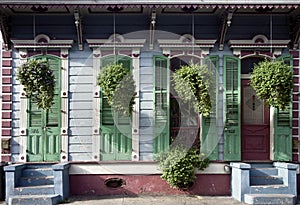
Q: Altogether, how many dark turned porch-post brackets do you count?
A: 5